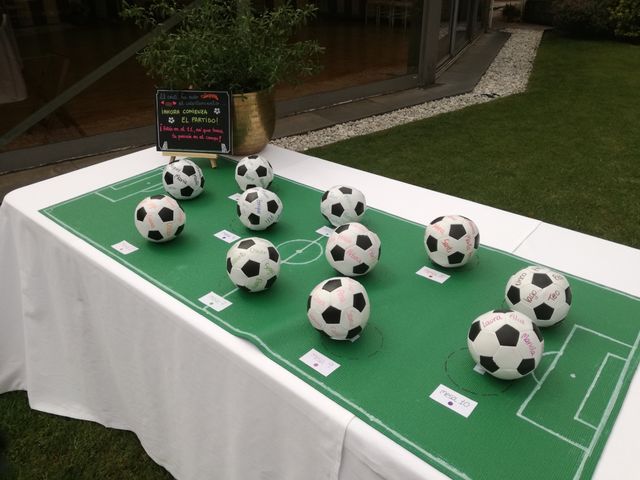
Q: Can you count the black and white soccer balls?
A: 11